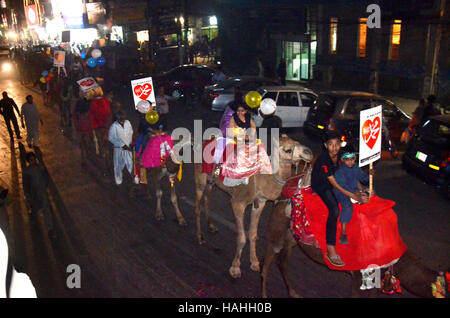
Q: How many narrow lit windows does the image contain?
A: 3